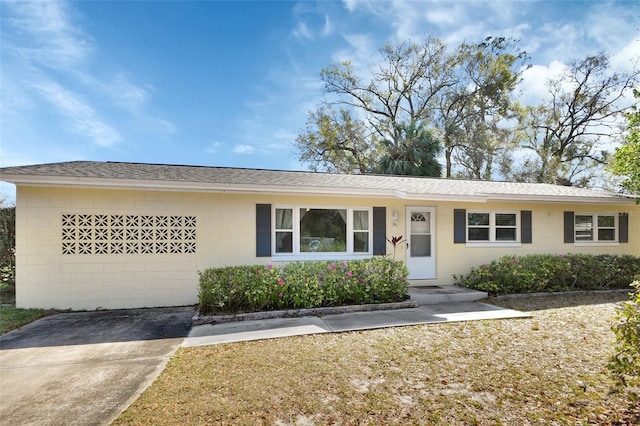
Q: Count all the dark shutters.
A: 6